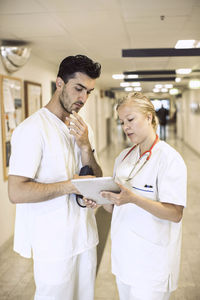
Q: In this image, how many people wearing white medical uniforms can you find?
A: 2